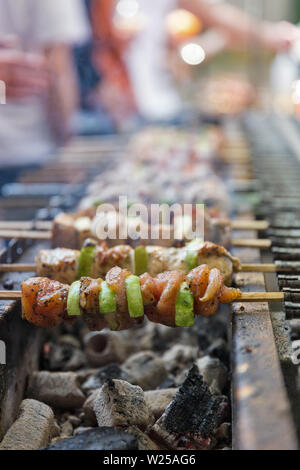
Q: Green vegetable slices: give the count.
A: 7